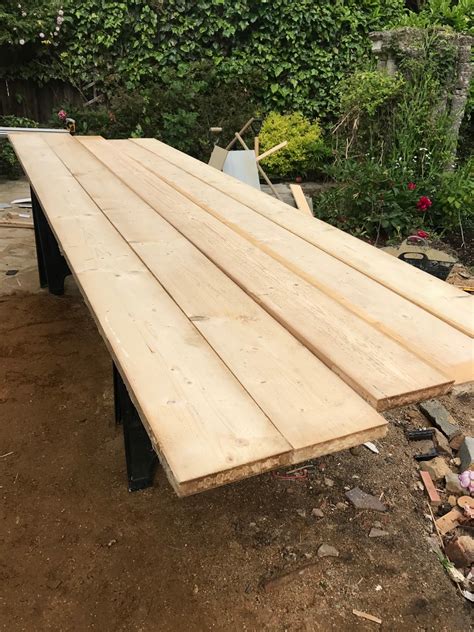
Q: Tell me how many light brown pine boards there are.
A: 5